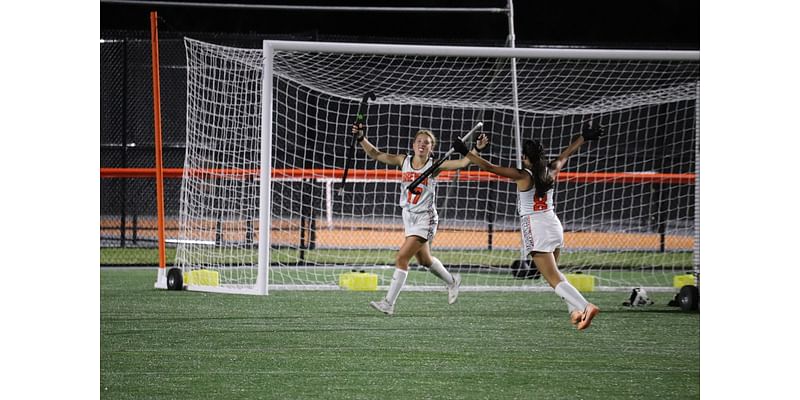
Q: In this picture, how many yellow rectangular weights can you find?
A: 4